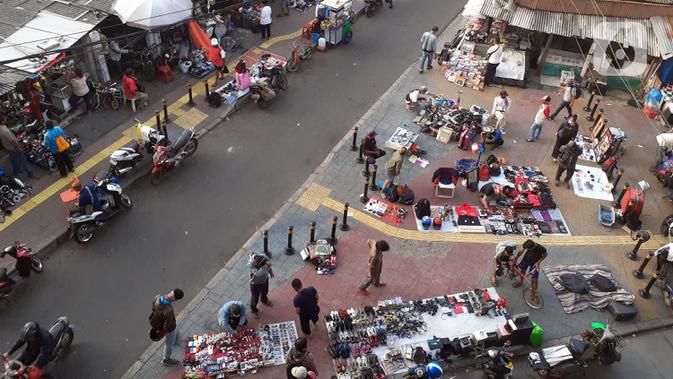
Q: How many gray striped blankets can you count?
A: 1